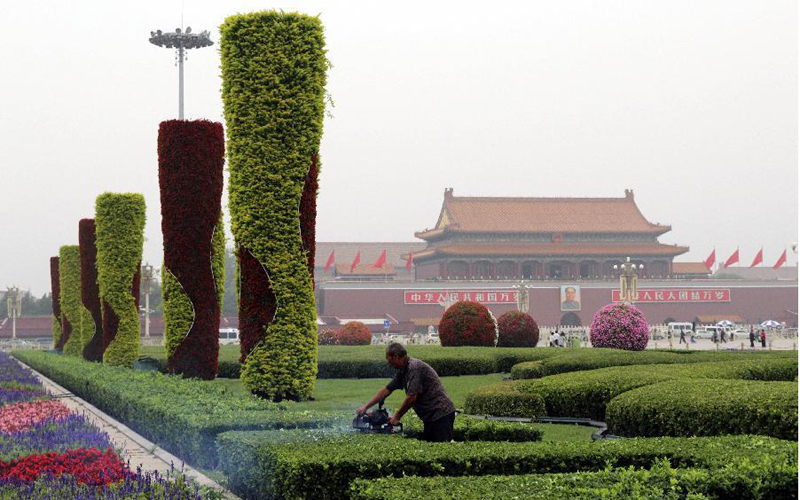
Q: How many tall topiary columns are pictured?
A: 6